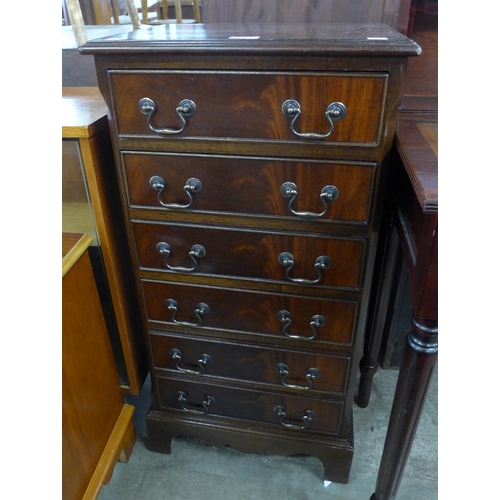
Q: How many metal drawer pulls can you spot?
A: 12